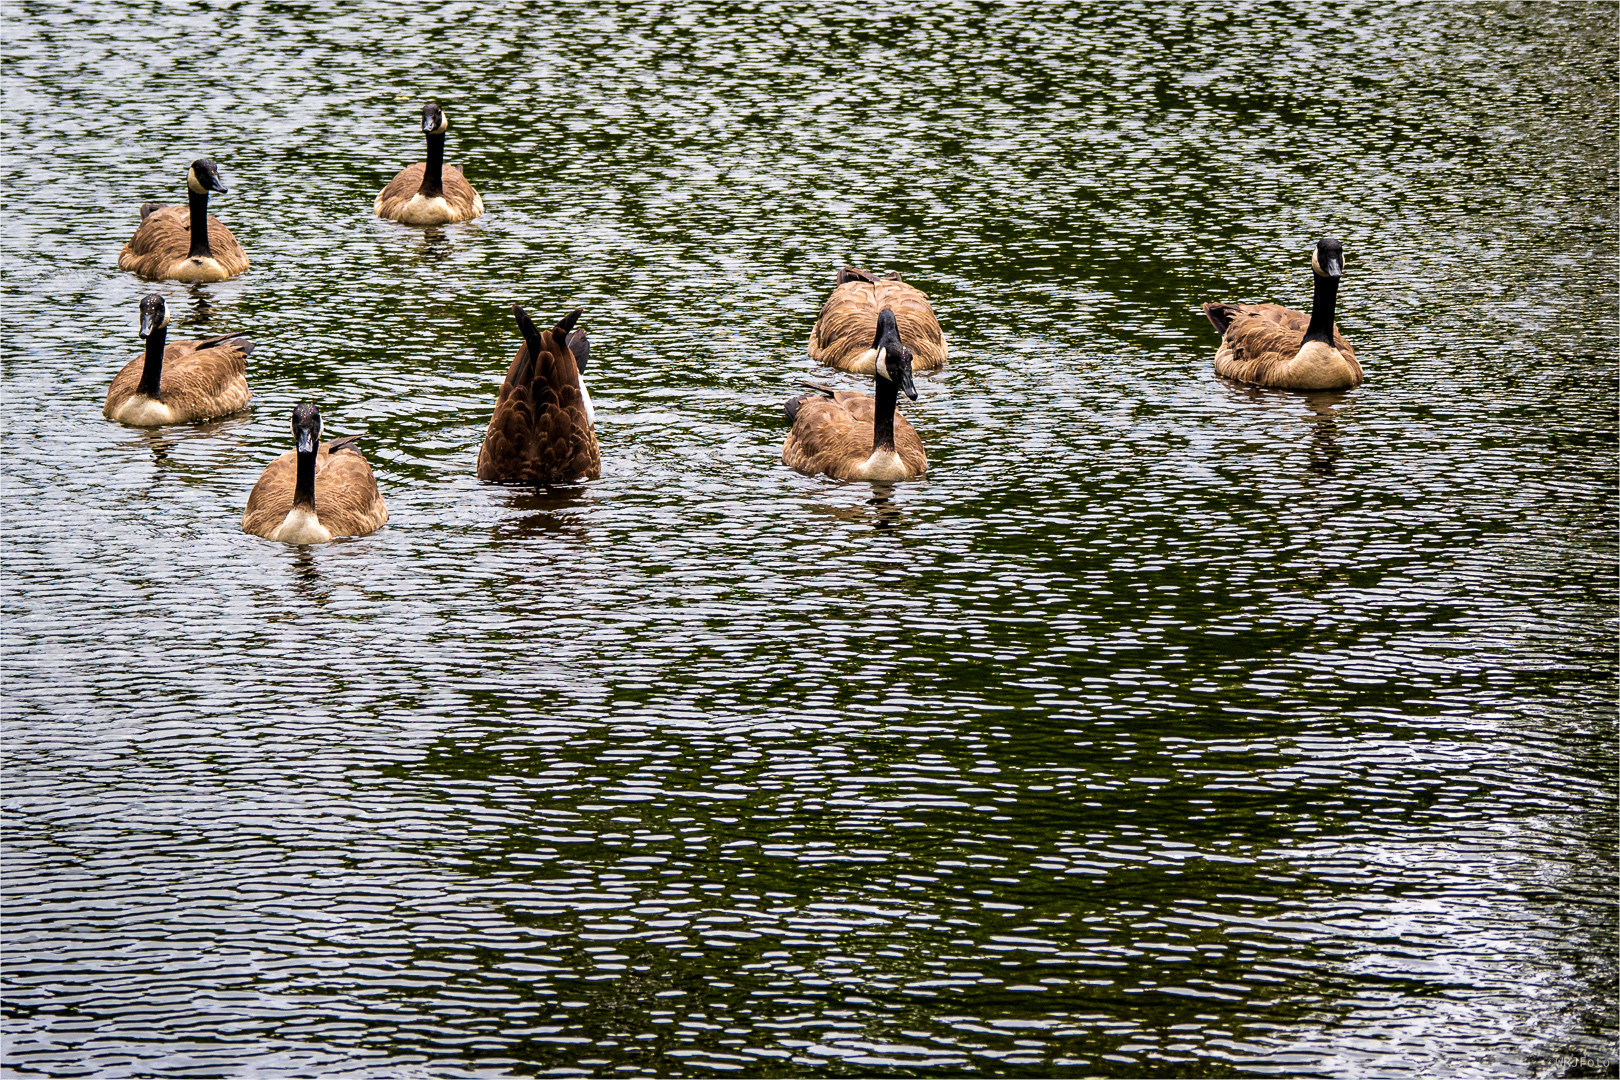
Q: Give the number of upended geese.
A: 1